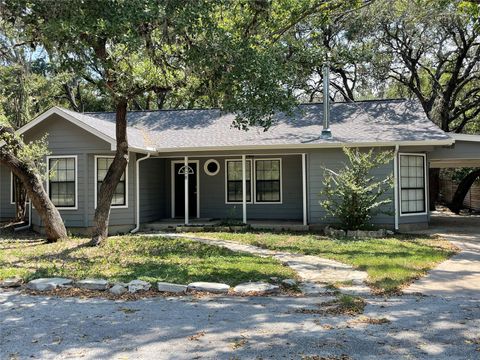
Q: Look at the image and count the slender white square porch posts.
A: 3